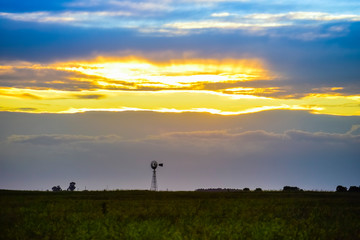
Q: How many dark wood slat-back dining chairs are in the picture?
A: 0